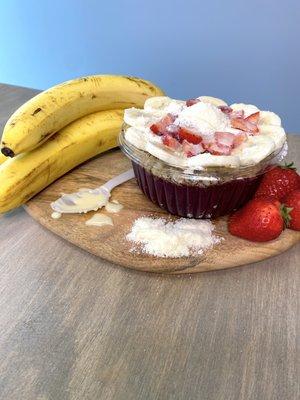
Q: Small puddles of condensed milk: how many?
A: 3